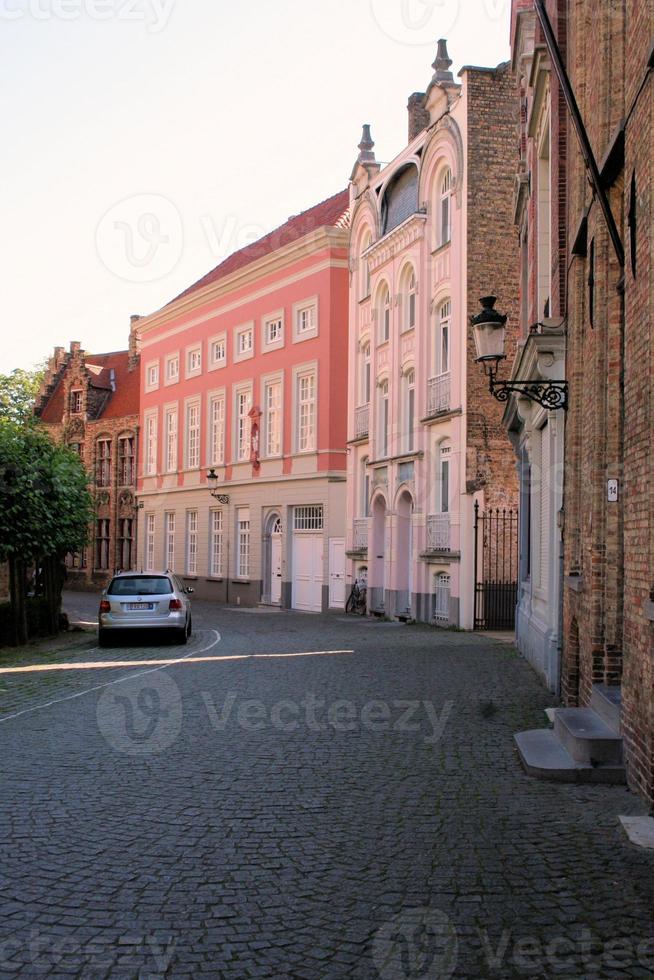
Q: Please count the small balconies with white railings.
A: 4